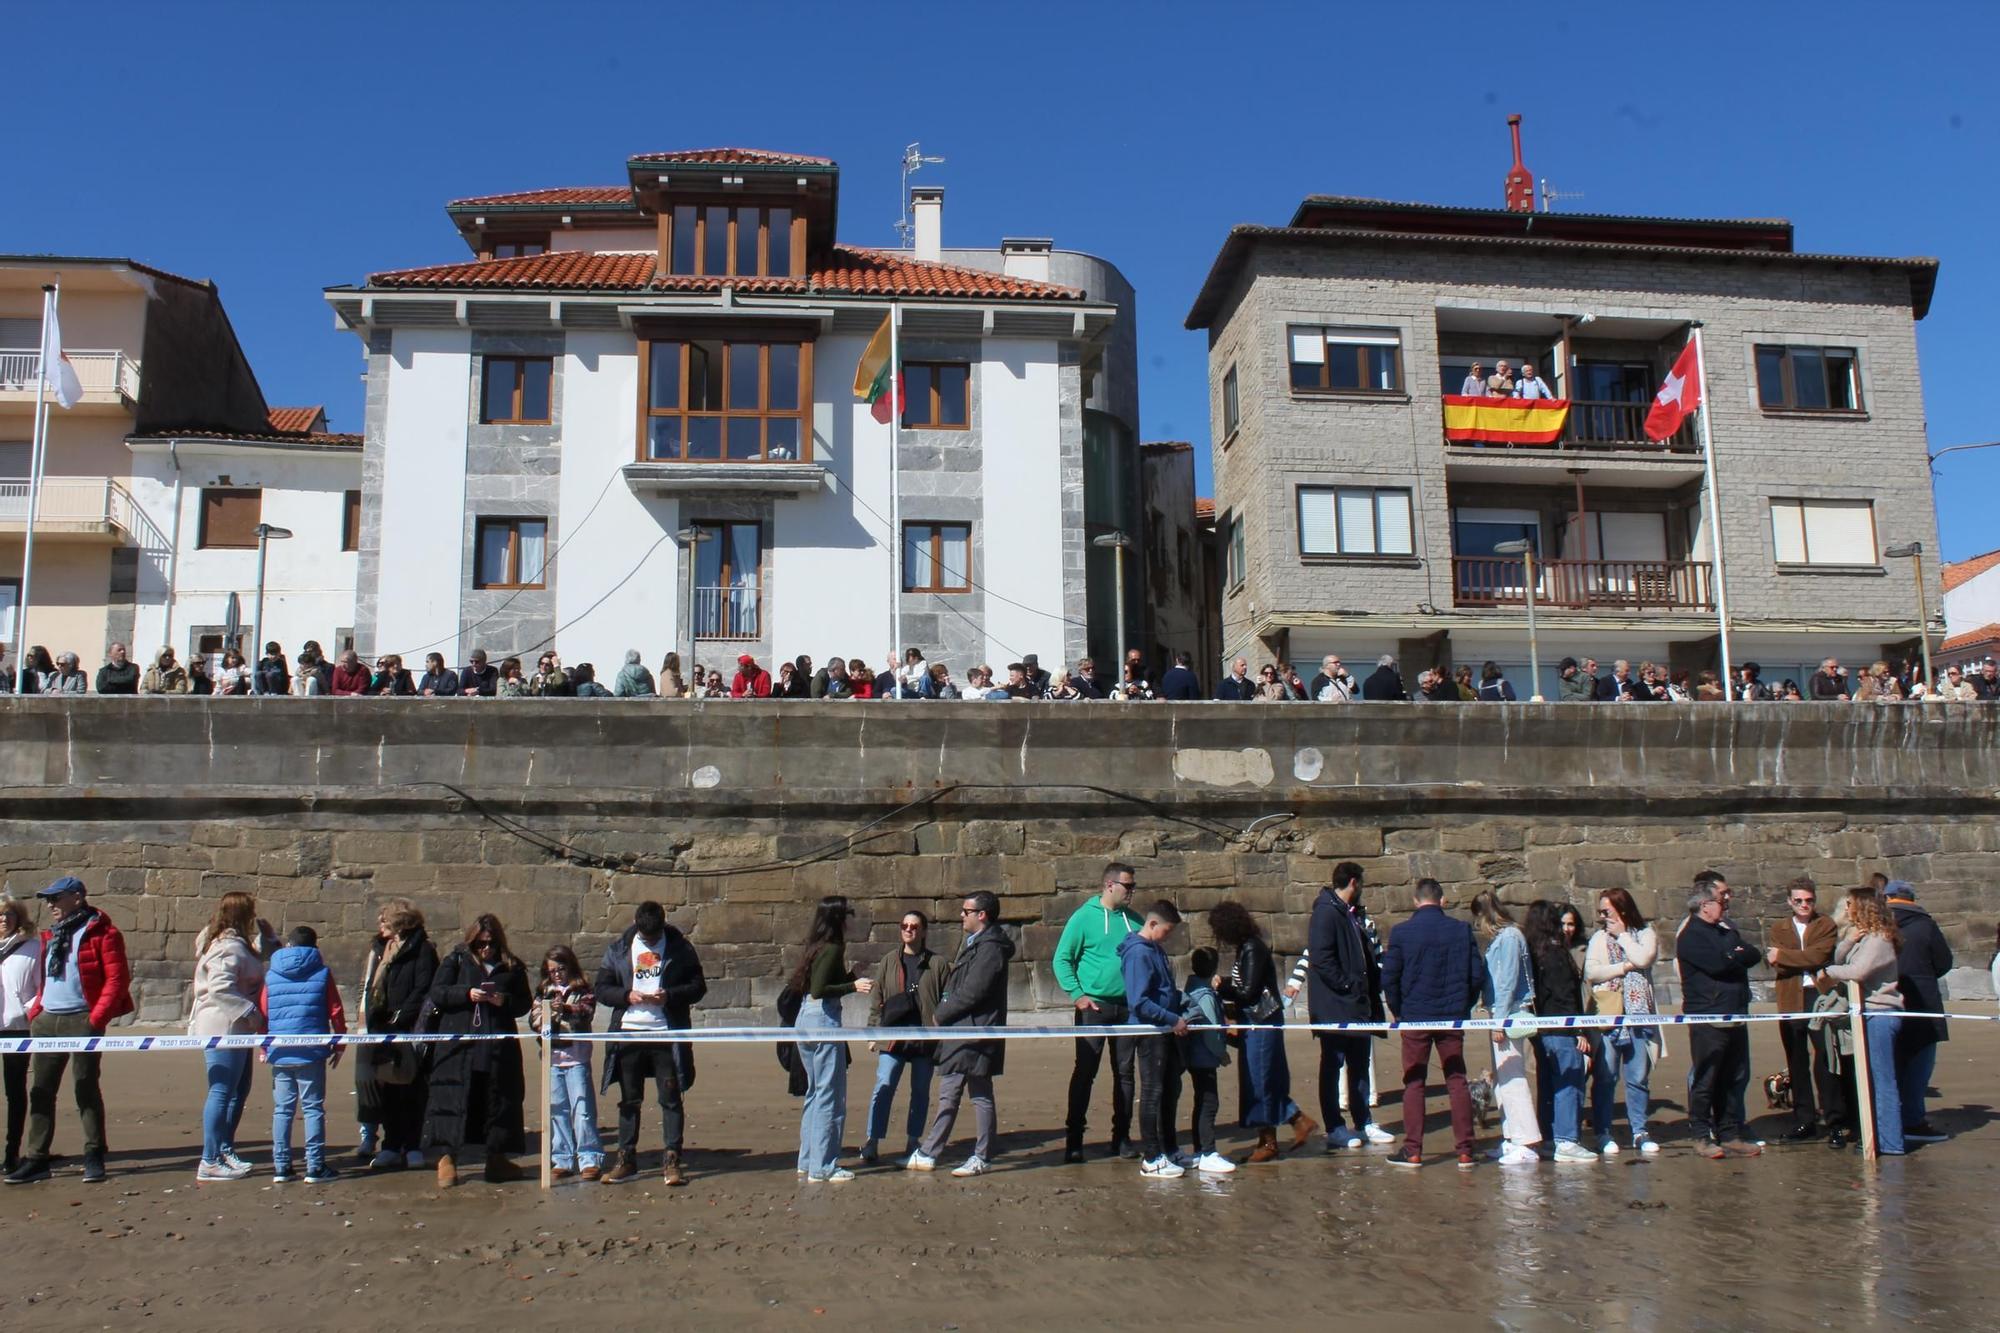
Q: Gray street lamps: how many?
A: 5